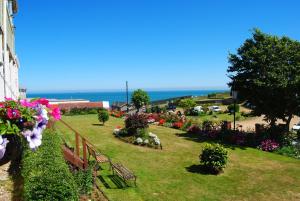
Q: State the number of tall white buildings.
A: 1